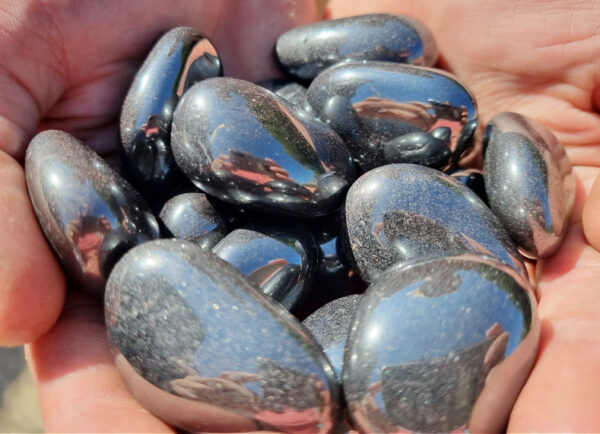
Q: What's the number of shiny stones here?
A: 15